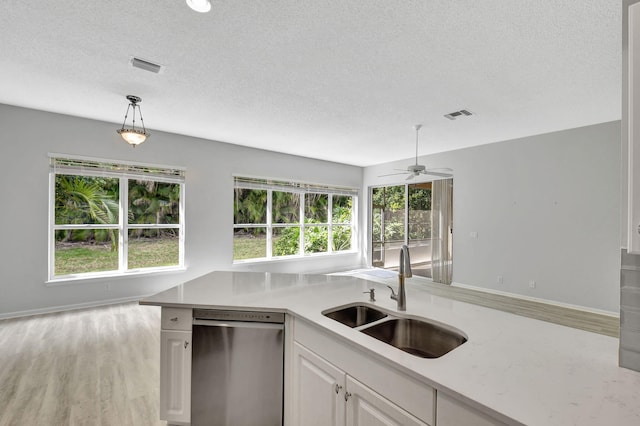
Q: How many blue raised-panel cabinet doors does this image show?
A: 0